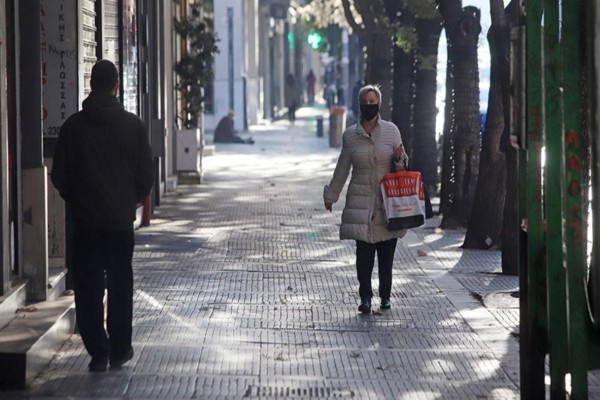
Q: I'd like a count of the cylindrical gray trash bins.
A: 1